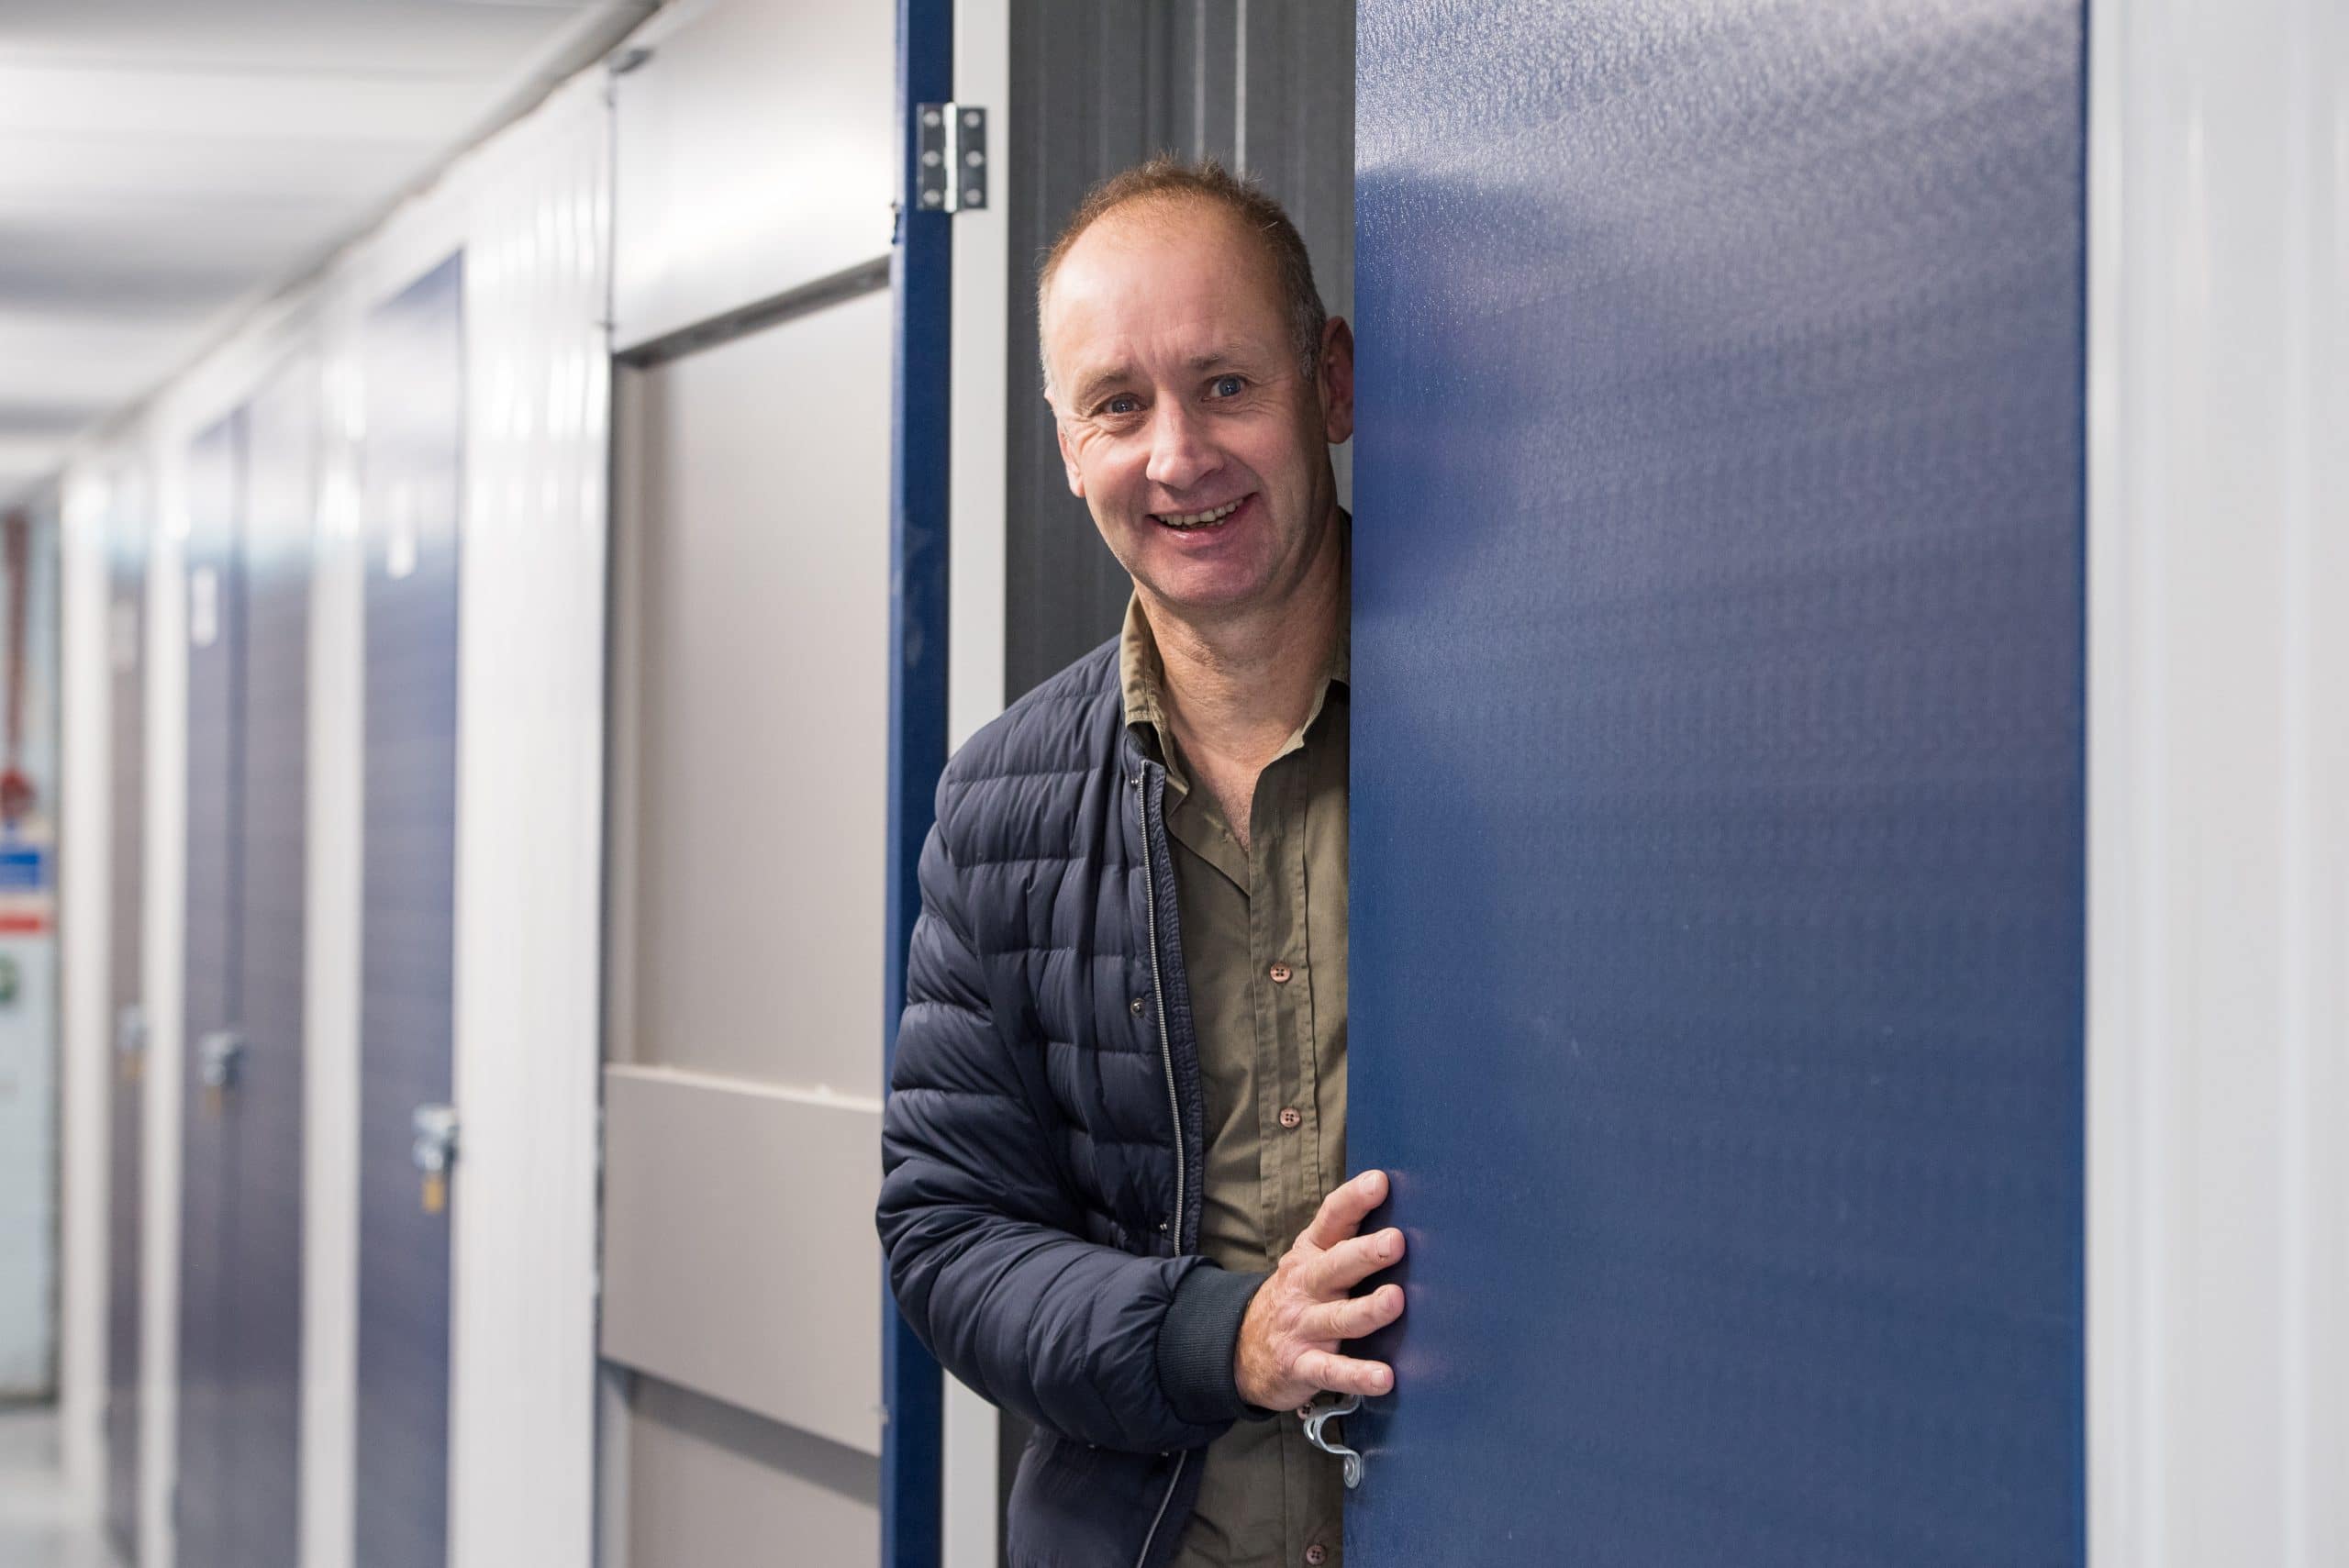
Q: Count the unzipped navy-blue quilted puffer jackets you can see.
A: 1